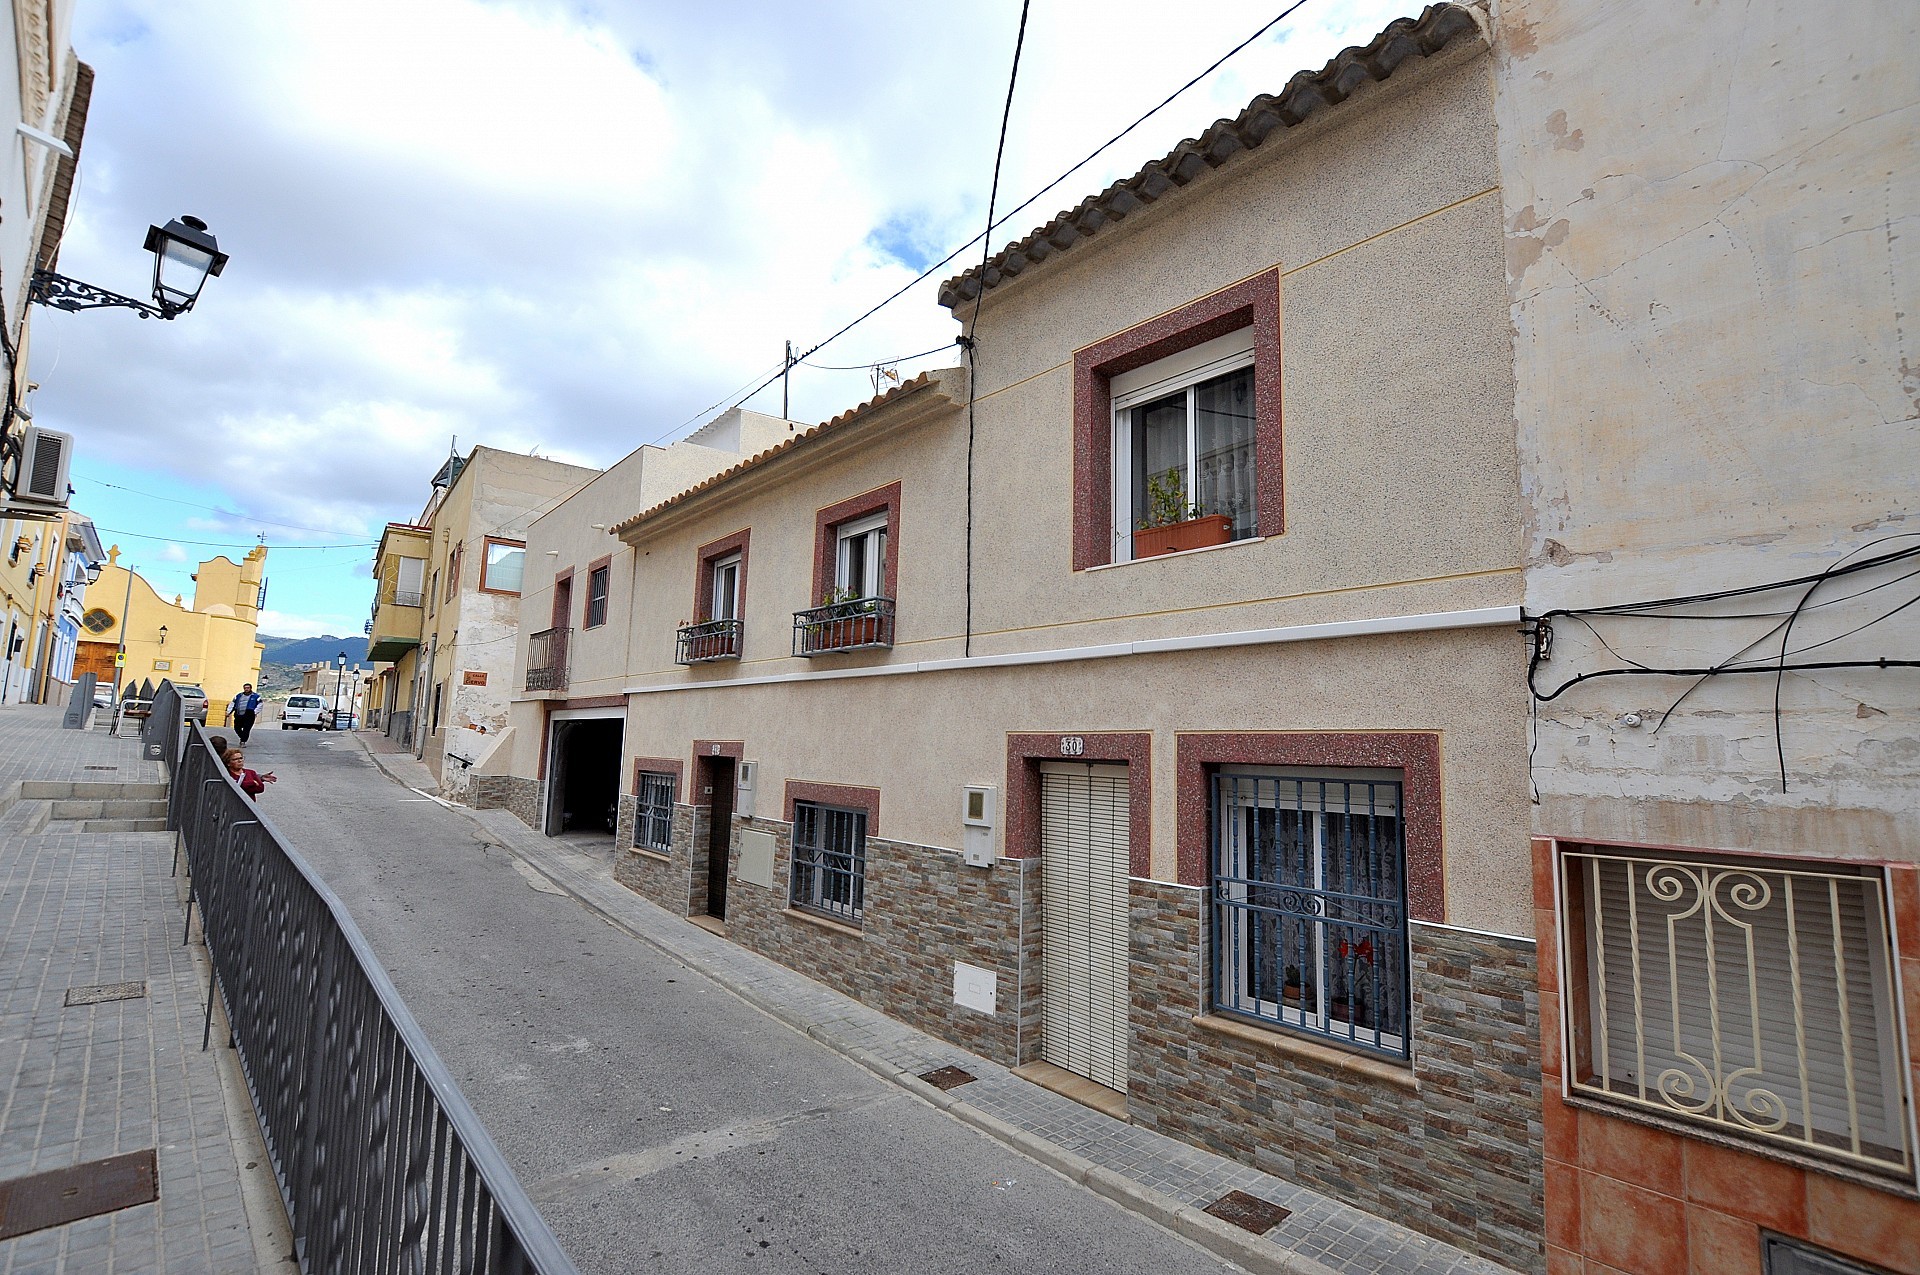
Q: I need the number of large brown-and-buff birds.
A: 0